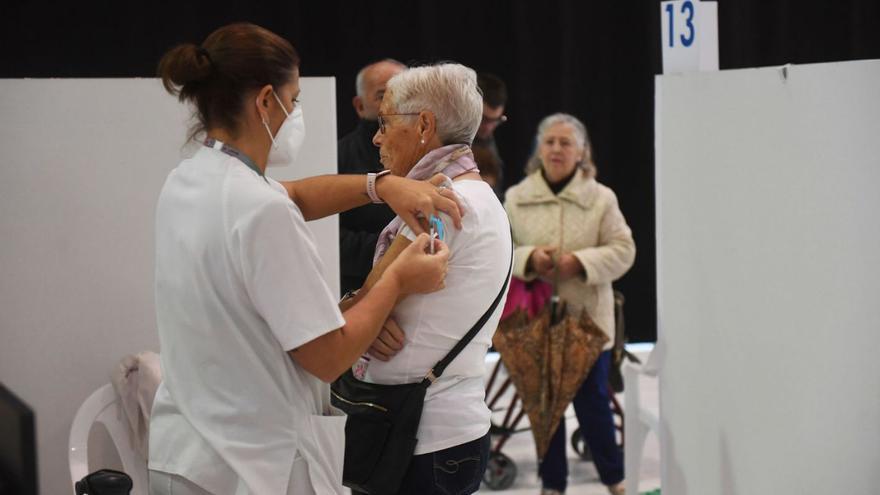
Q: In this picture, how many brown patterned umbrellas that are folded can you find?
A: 1